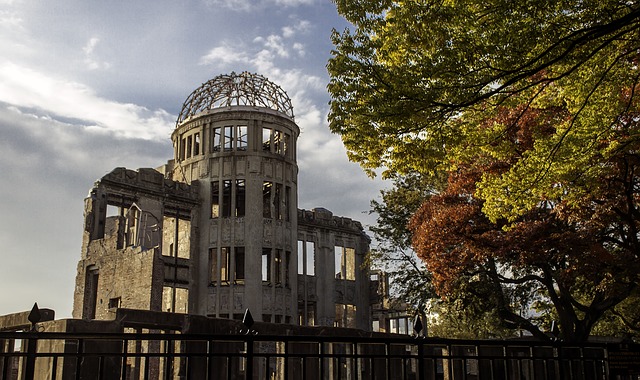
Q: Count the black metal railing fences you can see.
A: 1